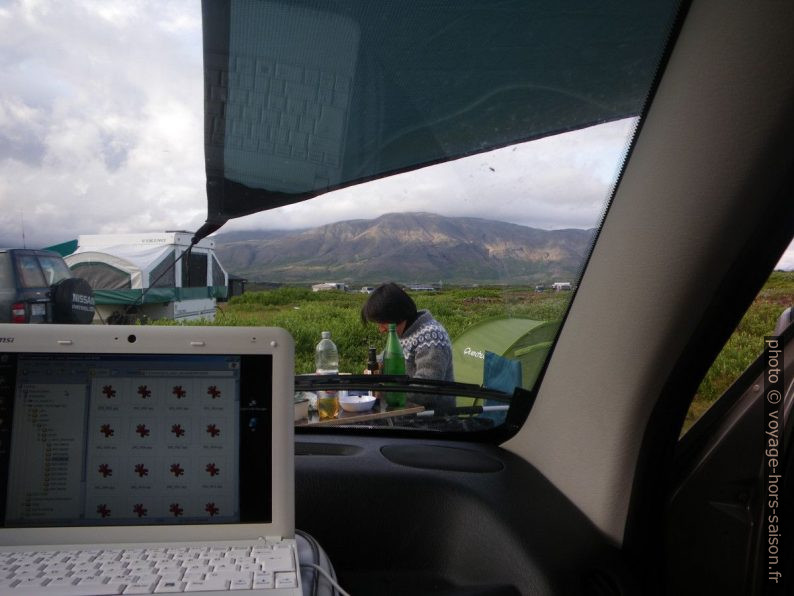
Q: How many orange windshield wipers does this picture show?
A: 0